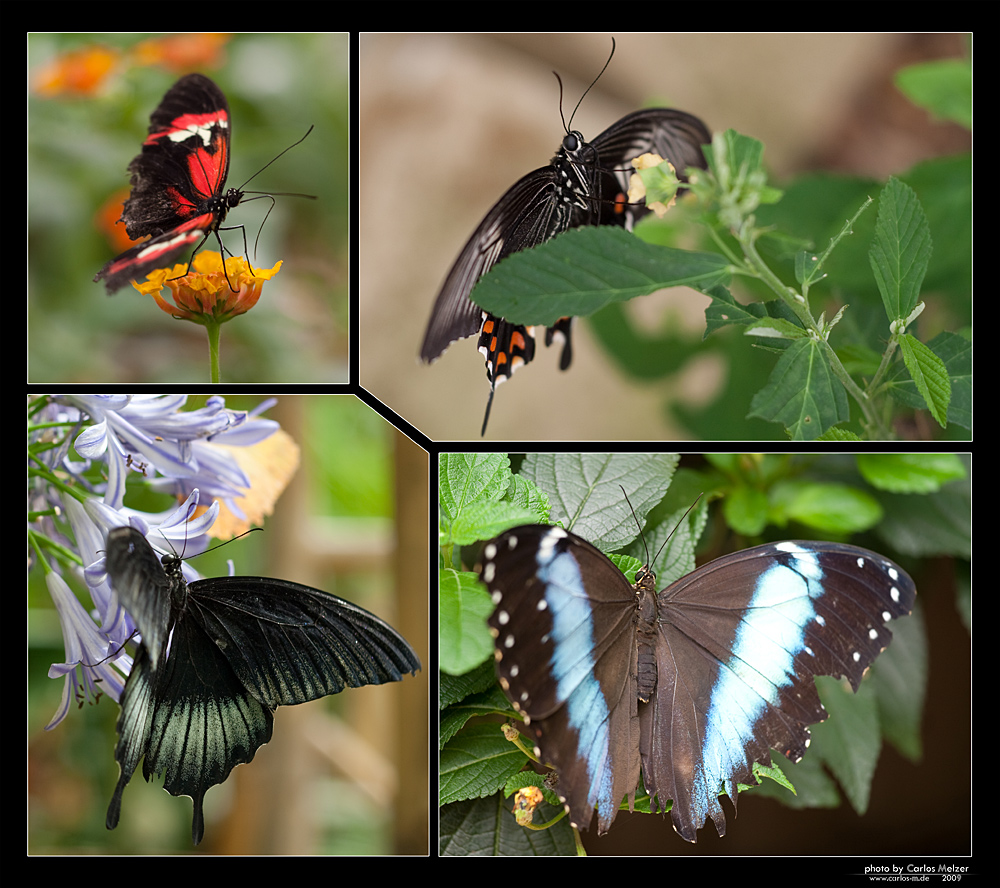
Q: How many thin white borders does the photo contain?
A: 4